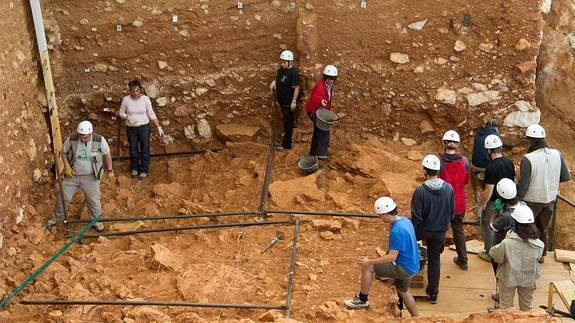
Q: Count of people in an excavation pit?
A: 12